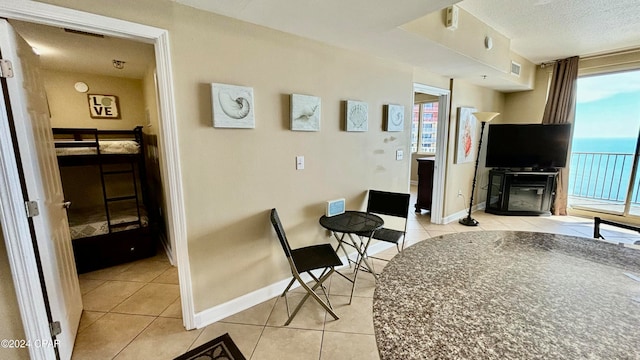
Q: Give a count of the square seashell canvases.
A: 4